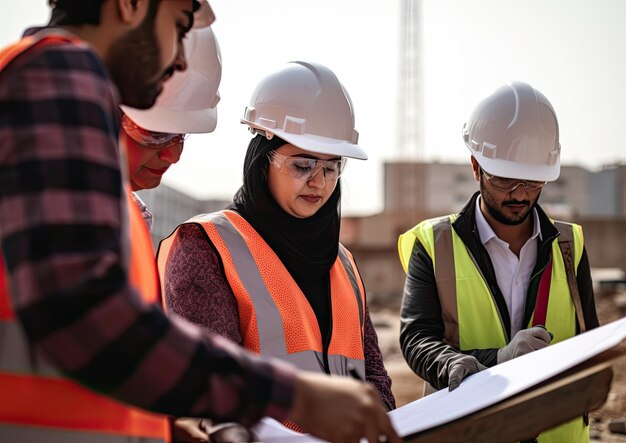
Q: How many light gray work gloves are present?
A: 2